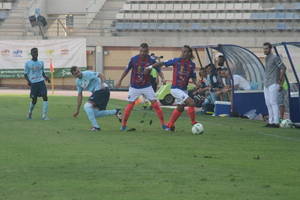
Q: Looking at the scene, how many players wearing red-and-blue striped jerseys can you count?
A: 2